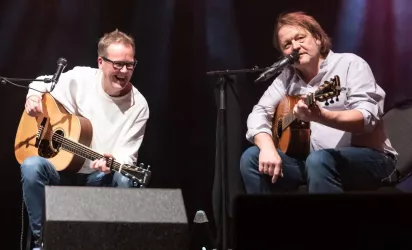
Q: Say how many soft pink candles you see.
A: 0